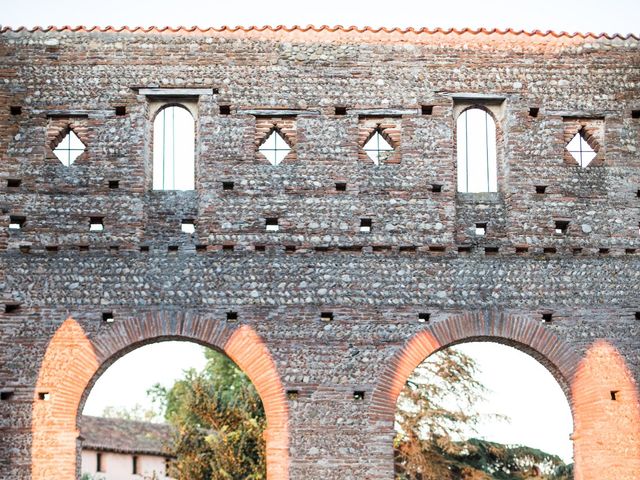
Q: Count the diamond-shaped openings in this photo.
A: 4